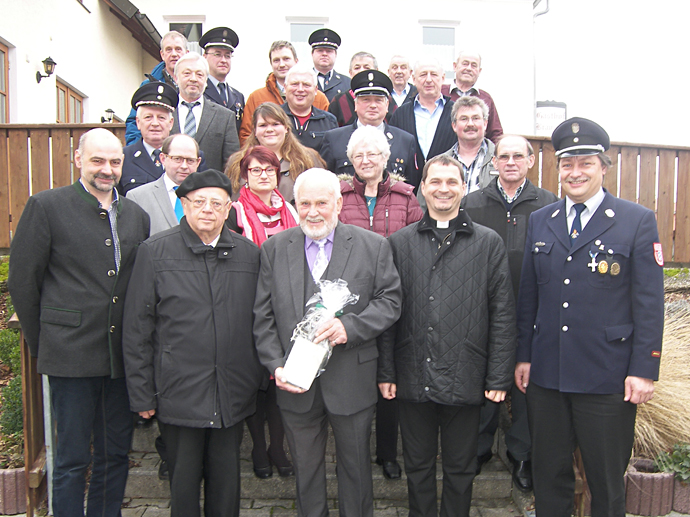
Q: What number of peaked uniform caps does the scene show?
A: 5